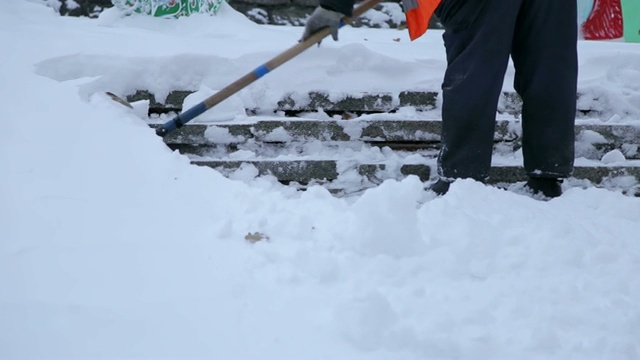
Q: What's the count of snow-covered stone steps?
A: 3